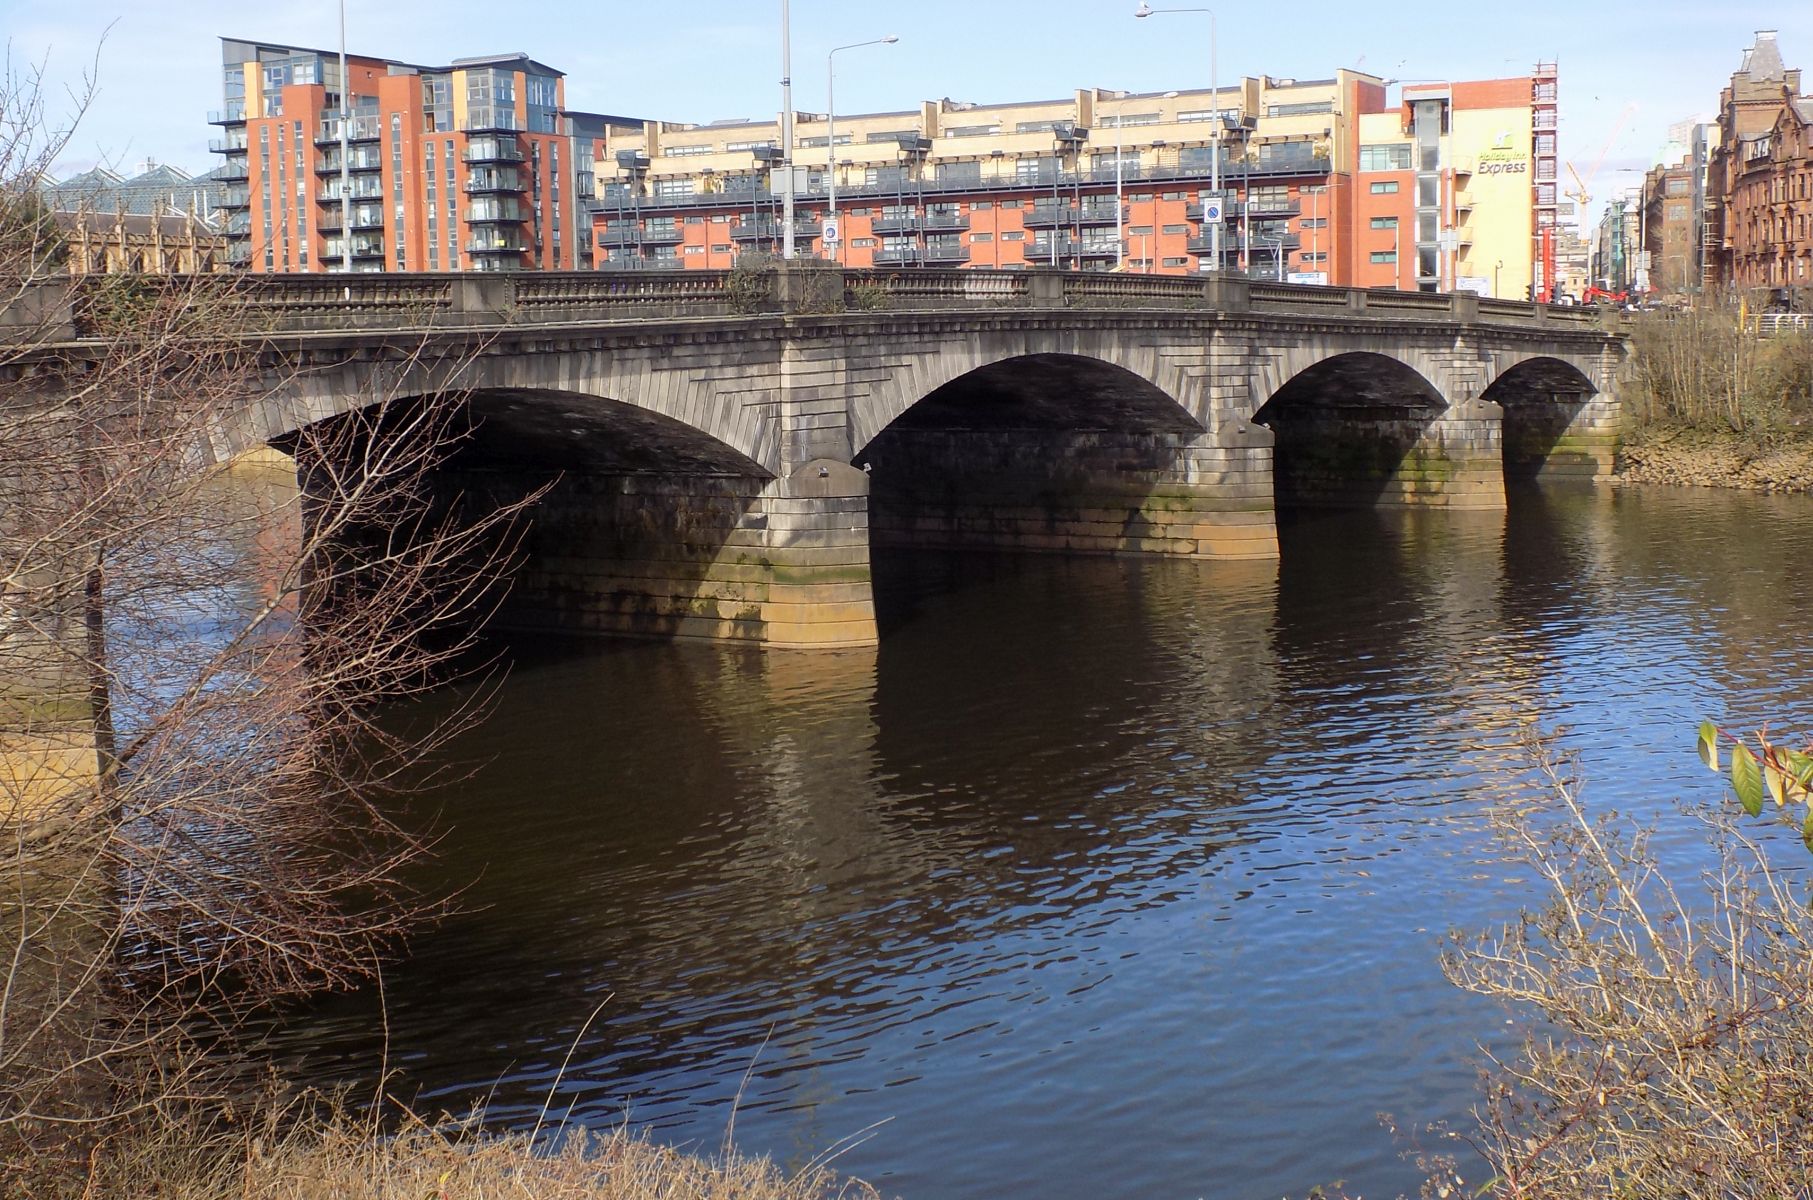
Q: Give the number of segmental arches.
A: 4